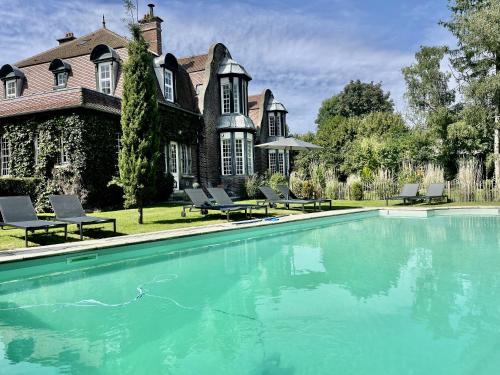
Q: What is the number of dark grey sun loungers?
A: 8